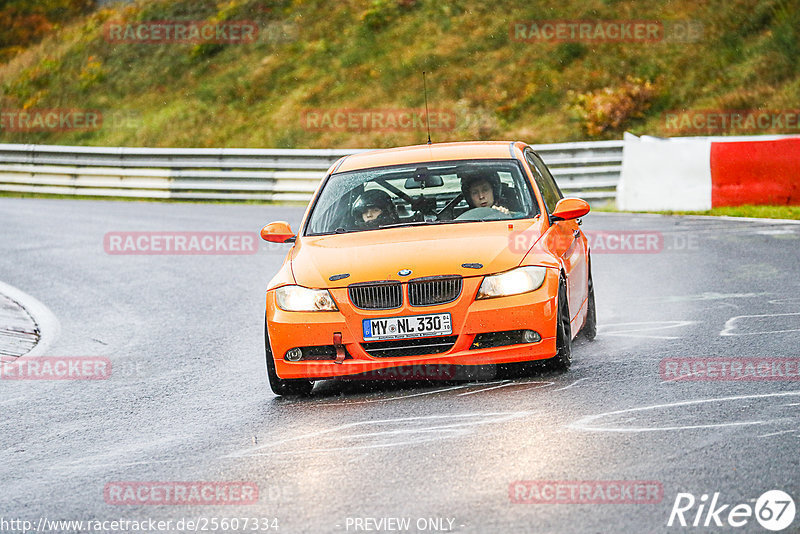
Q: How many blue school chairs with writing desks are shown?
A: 0